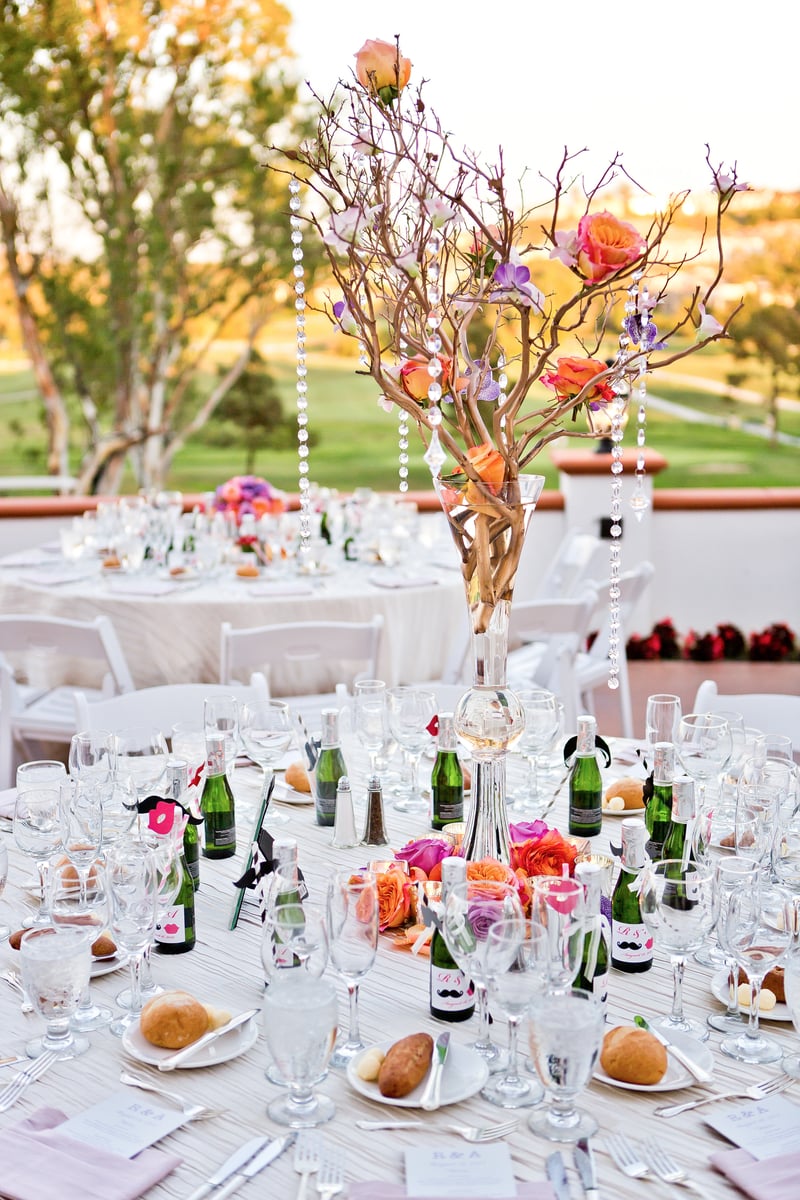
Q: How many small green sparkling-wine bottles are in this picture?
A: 12